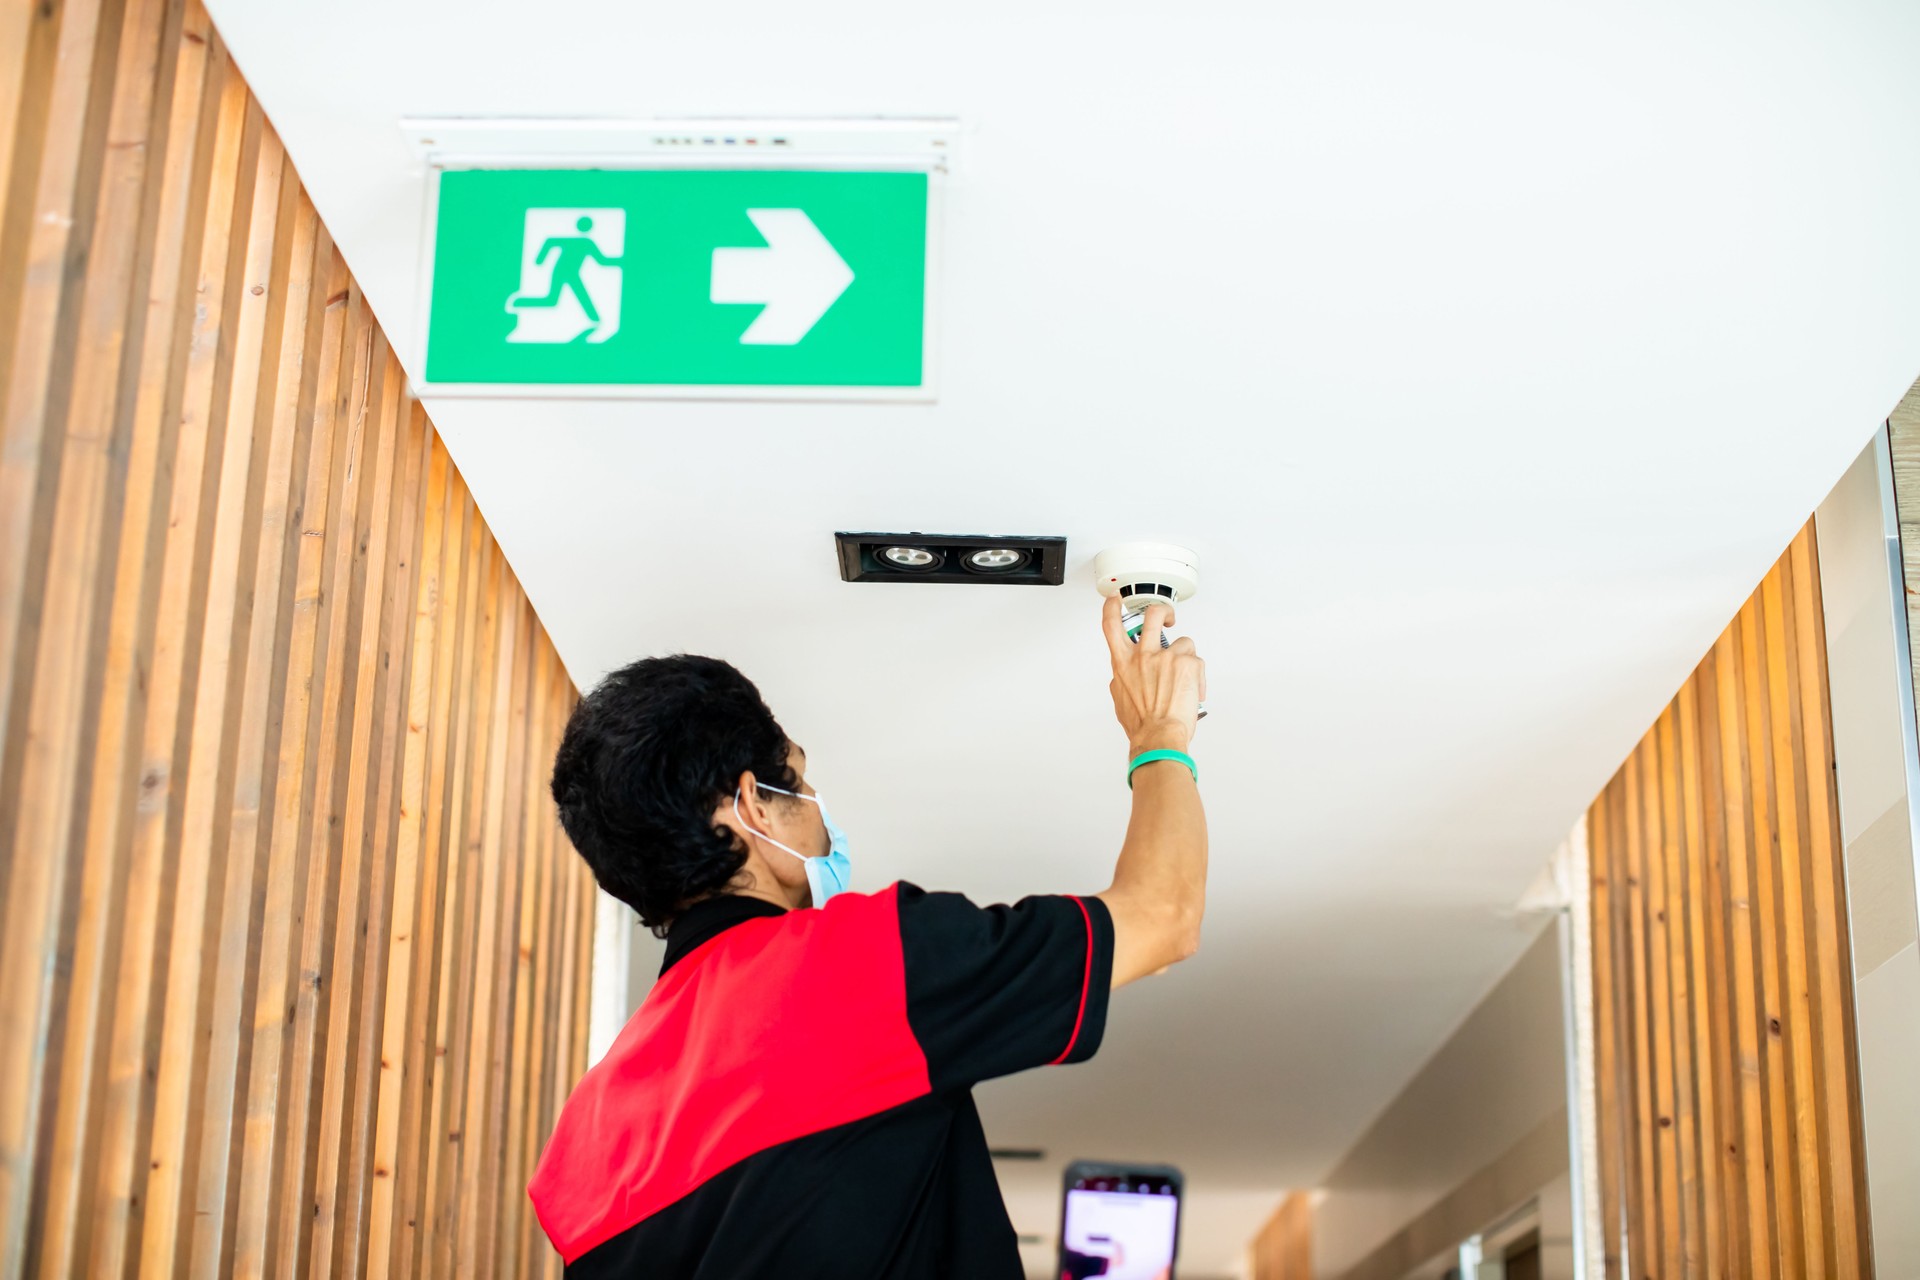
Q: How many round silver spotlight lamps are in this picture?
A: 2